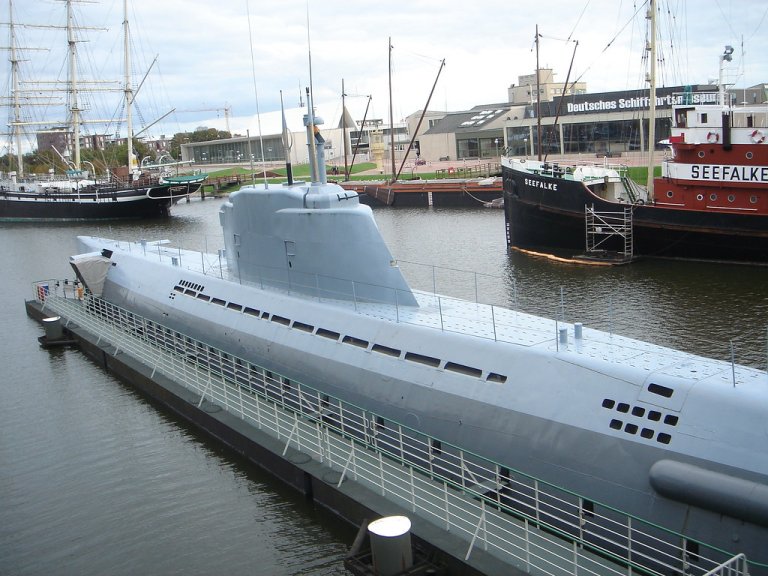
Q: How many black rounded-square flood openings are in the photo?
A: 9